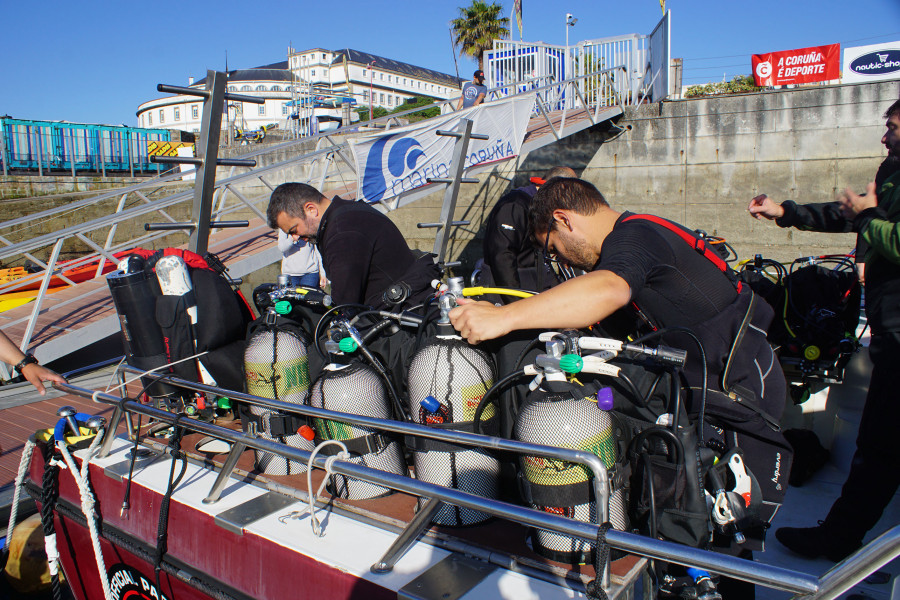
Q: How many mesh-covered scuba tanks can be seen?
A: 4